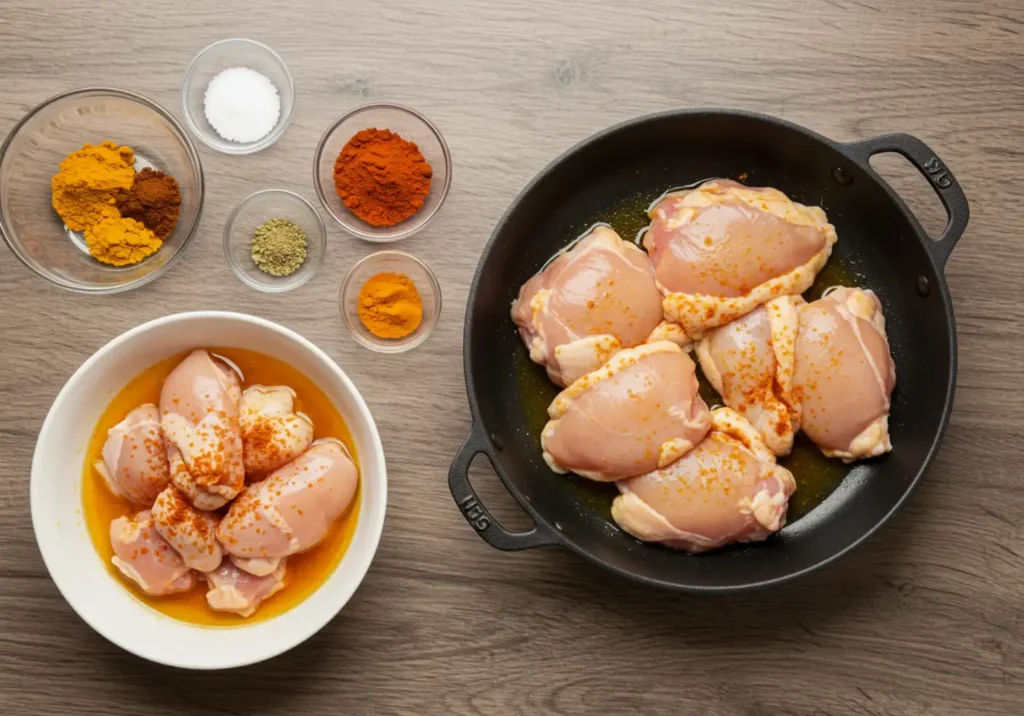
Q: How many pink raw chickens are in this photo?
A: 13